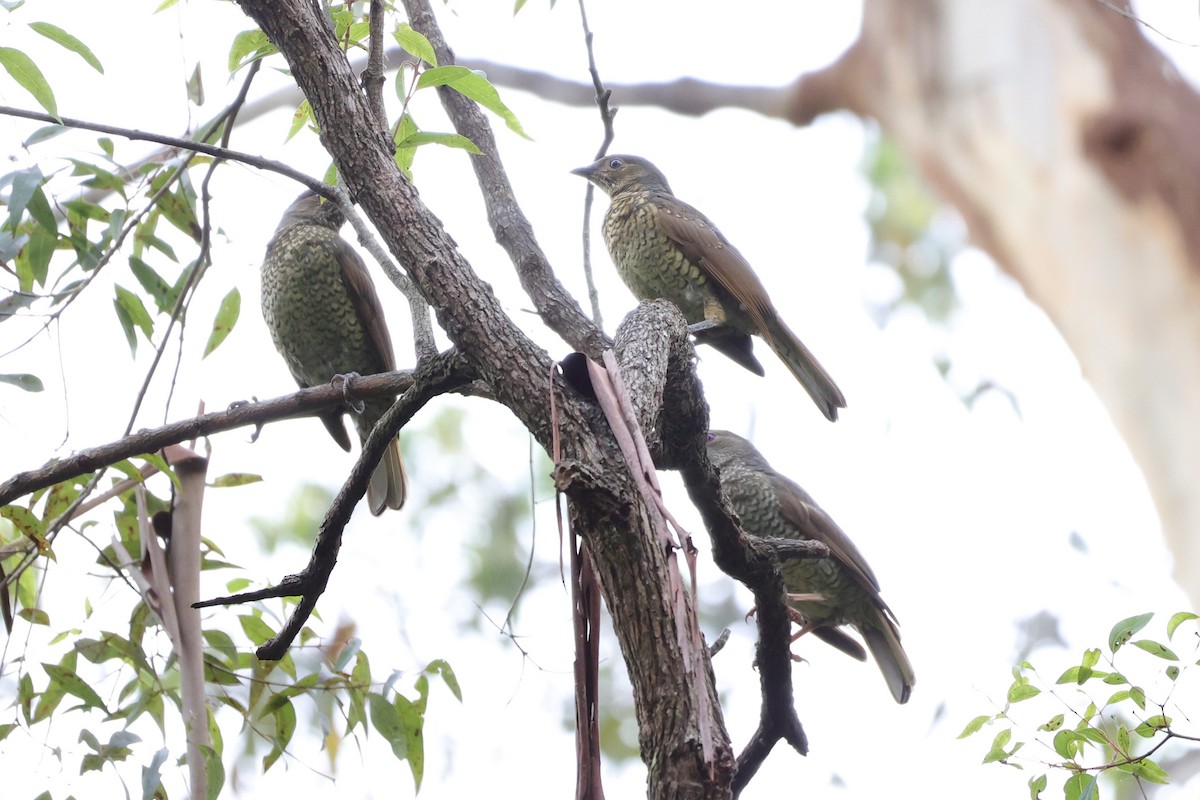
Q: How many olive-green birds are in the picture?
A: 3